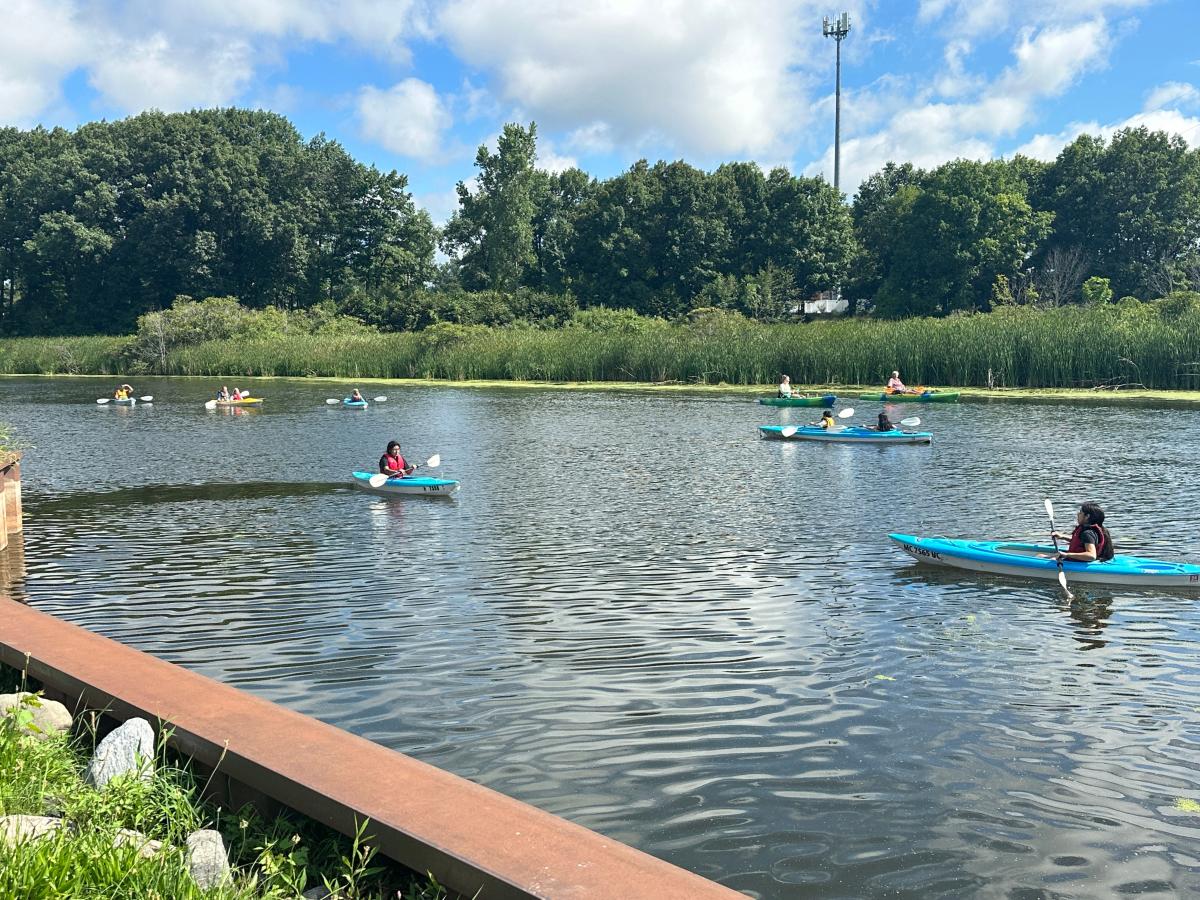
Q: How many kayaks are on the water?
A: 8